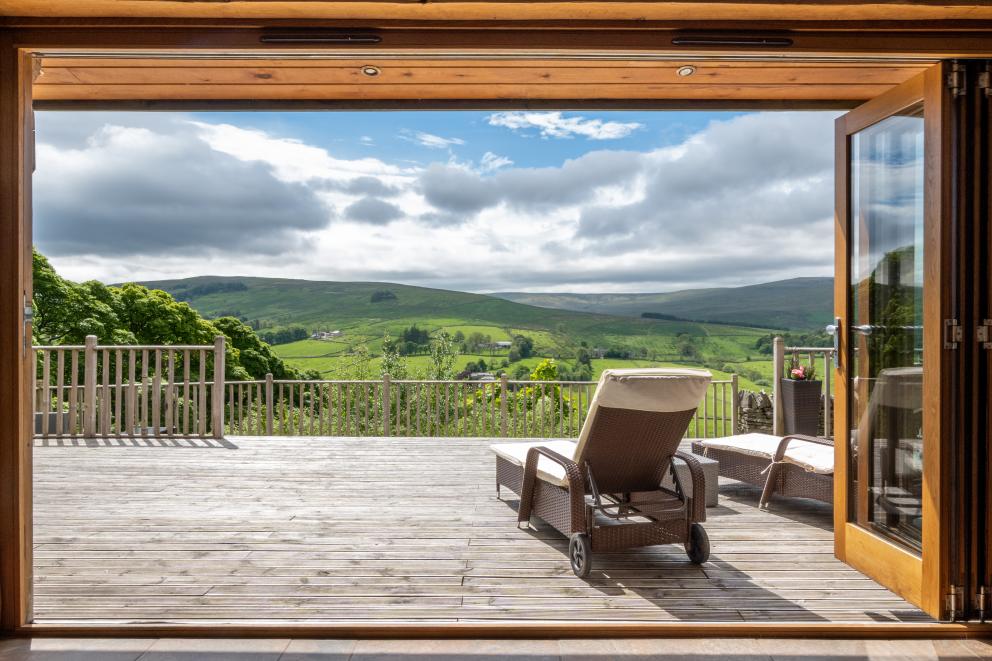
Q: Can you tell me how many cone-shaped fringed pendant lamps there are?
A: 0